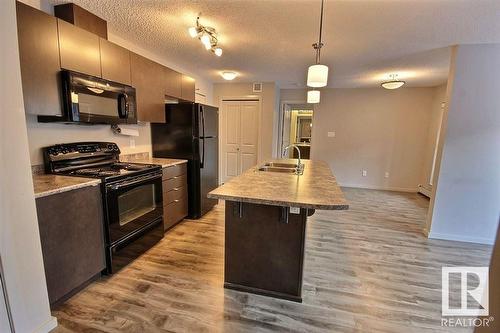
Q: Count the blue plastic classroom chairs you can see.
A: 0